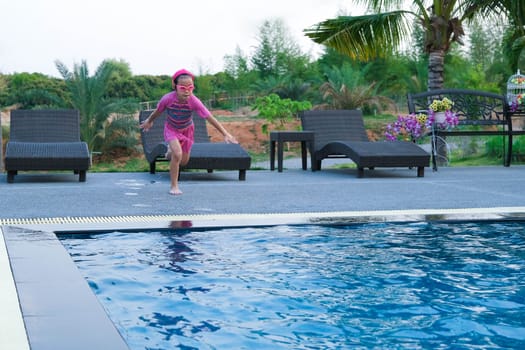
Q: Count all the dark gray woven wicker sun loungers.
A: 3